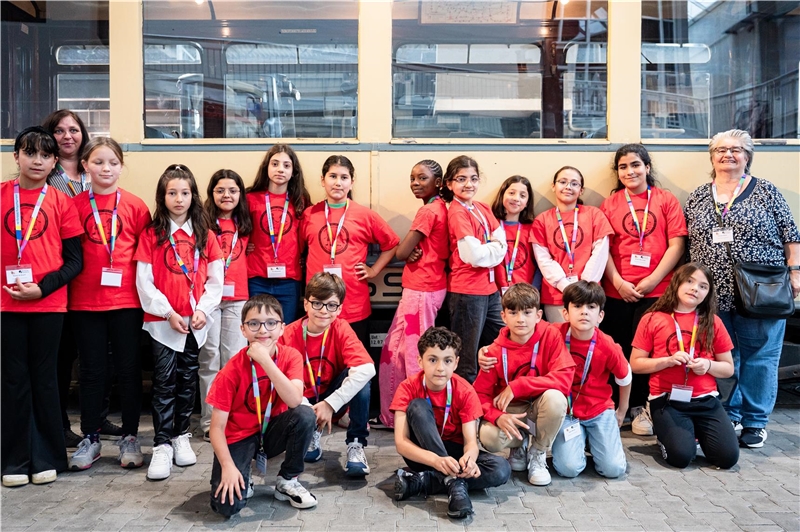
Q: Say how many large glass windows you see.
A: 4